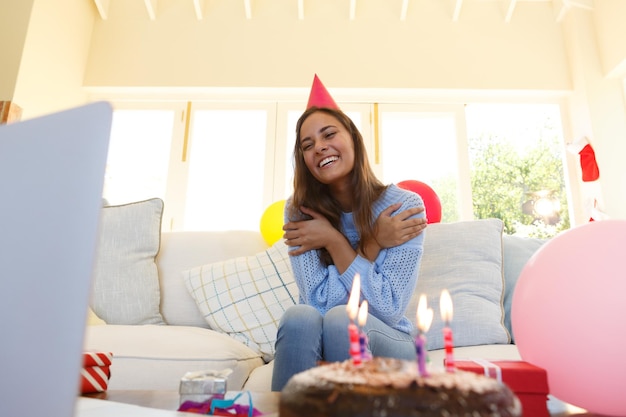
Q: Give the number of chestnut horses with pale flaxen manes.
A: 0